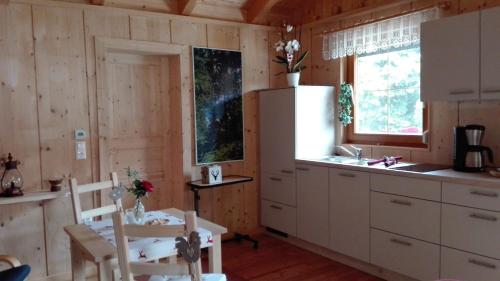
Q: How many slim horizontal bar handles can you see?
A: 12